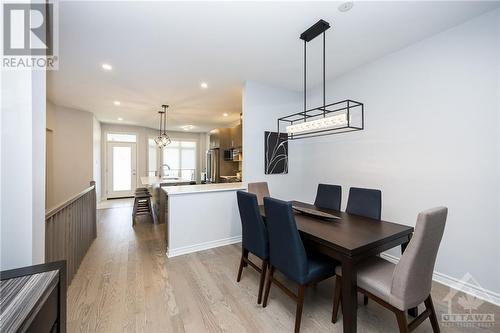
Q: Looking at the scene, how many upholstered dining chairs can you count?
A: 6